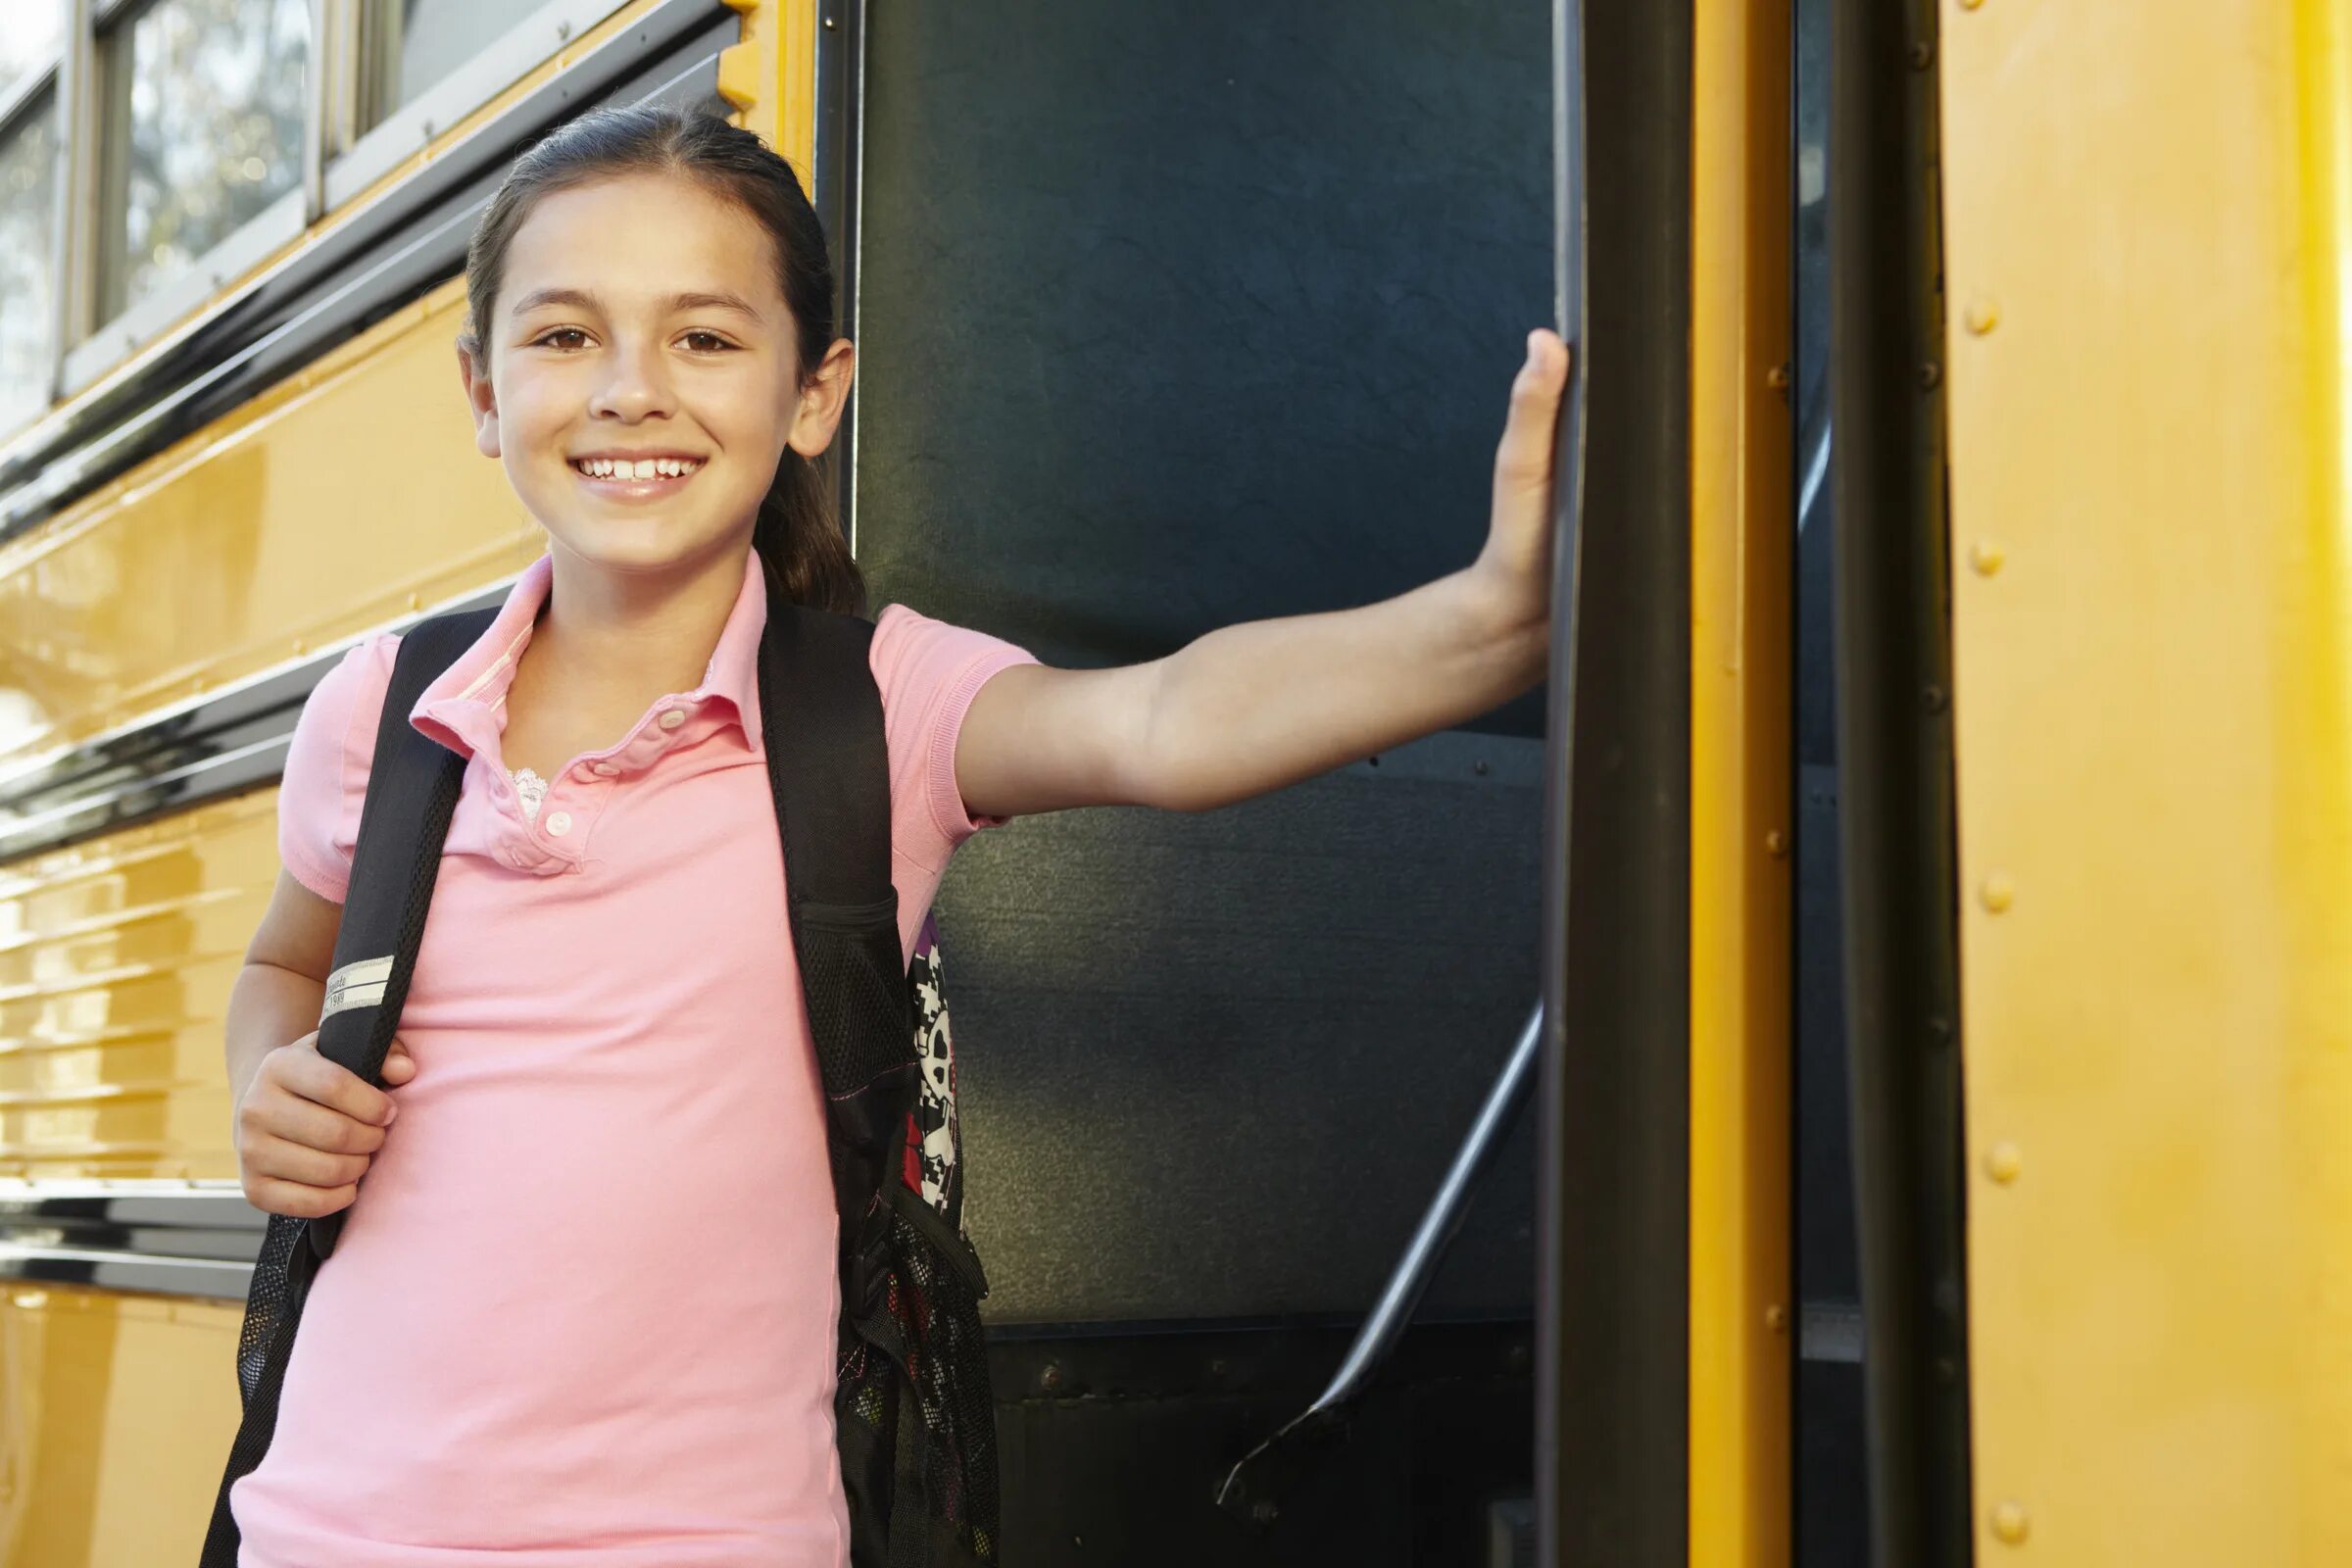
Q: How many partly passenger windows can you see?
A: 3